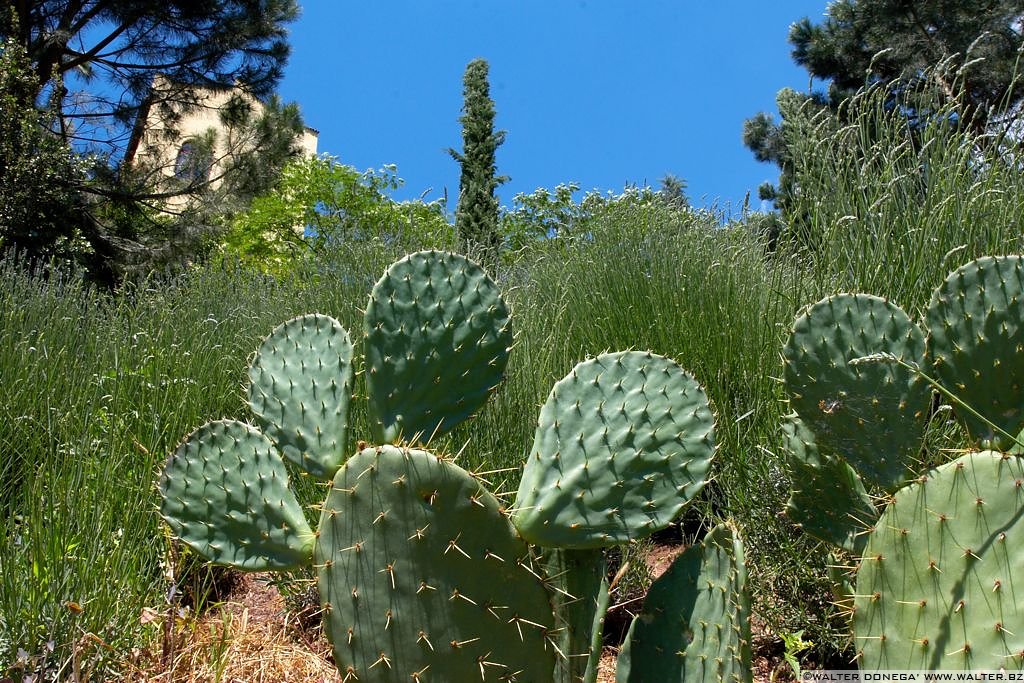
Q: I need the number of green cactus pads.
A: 11